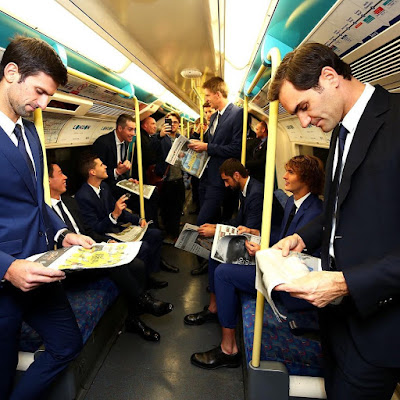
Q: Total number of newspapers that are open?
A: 7